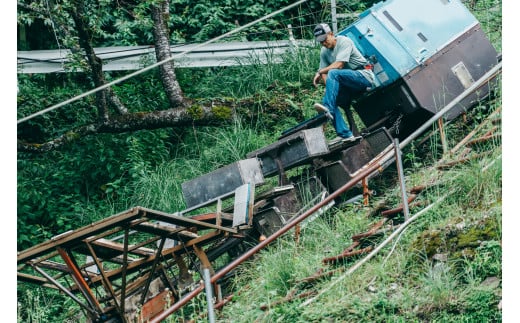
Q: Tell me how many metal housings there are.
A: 1